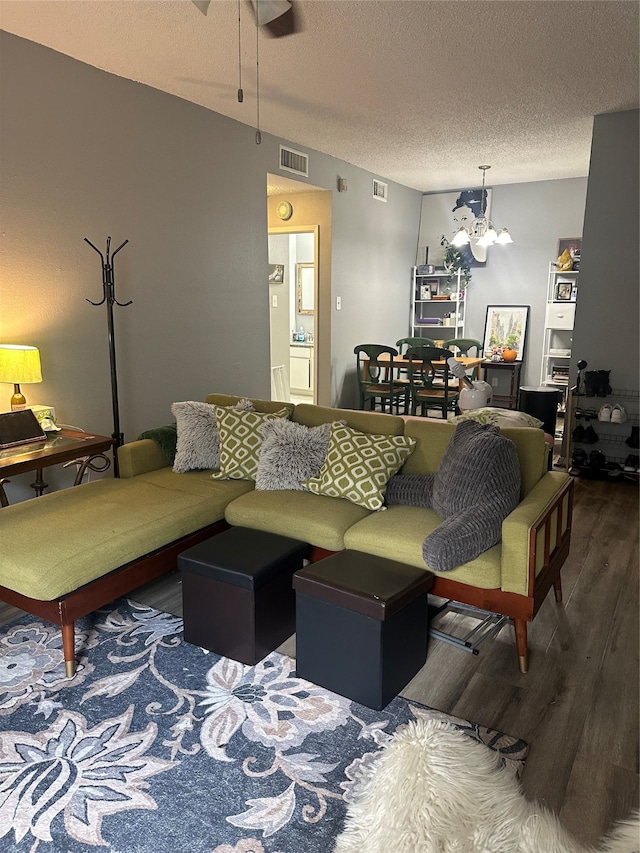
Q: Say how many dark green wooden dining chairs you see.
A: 4